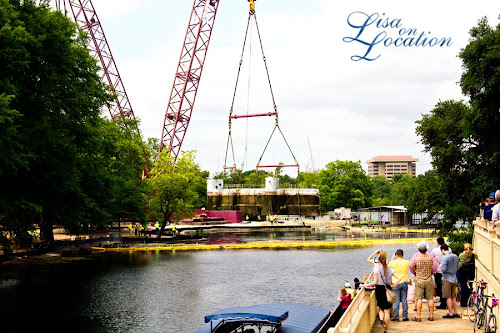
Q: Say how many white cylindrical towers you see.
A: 2